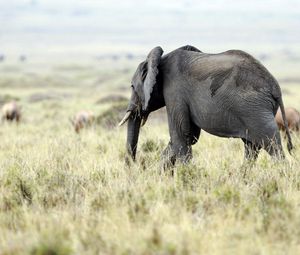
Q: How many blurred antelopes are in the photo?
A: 3